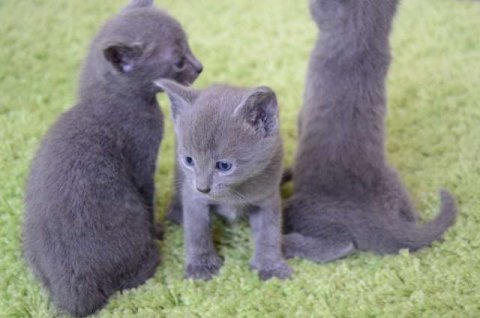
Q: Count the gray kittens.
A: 3